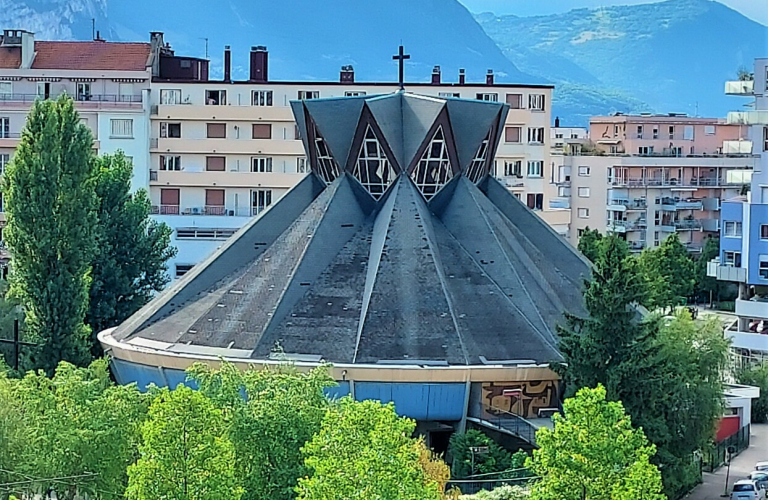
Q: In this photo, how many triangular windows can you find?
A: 4